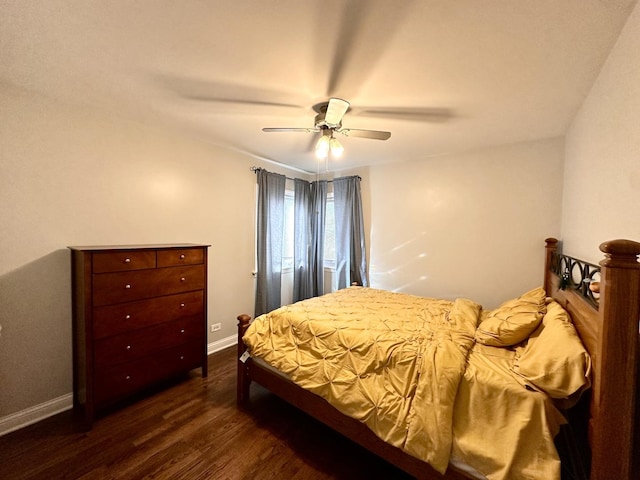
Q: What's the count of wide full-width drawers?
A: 4